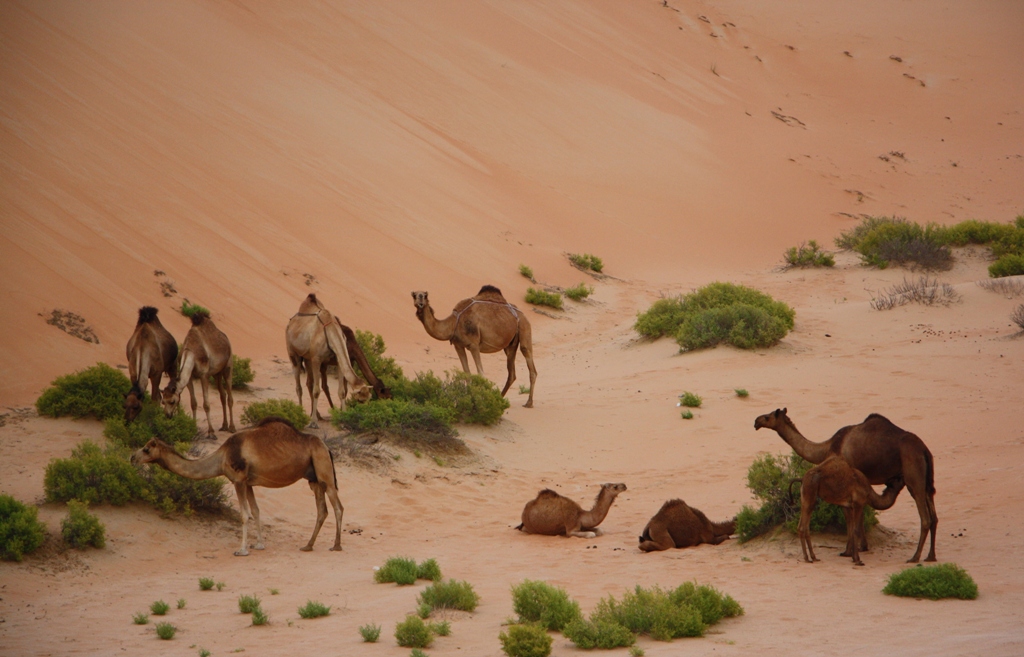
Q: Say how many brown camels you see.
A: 10